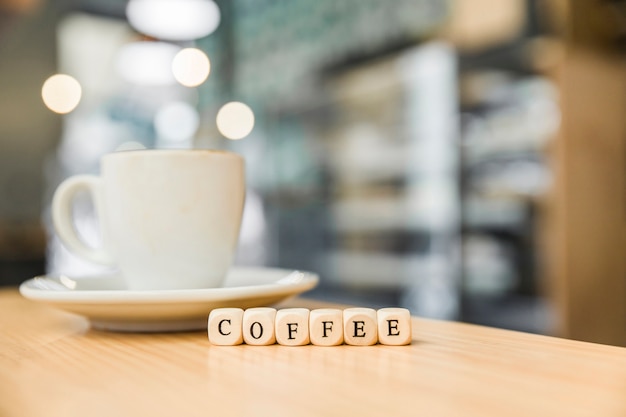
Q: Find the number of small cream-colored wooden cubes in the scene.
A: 6